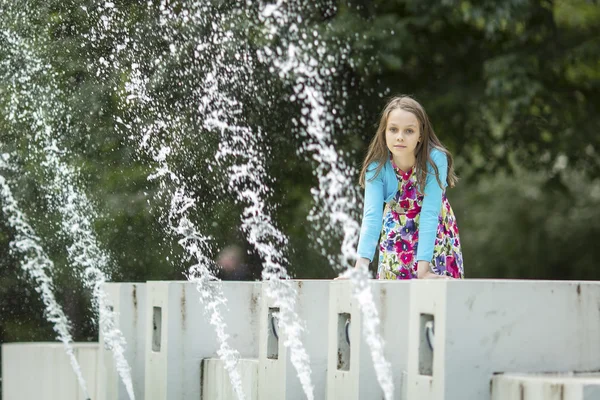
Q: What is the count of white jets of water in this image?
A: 5